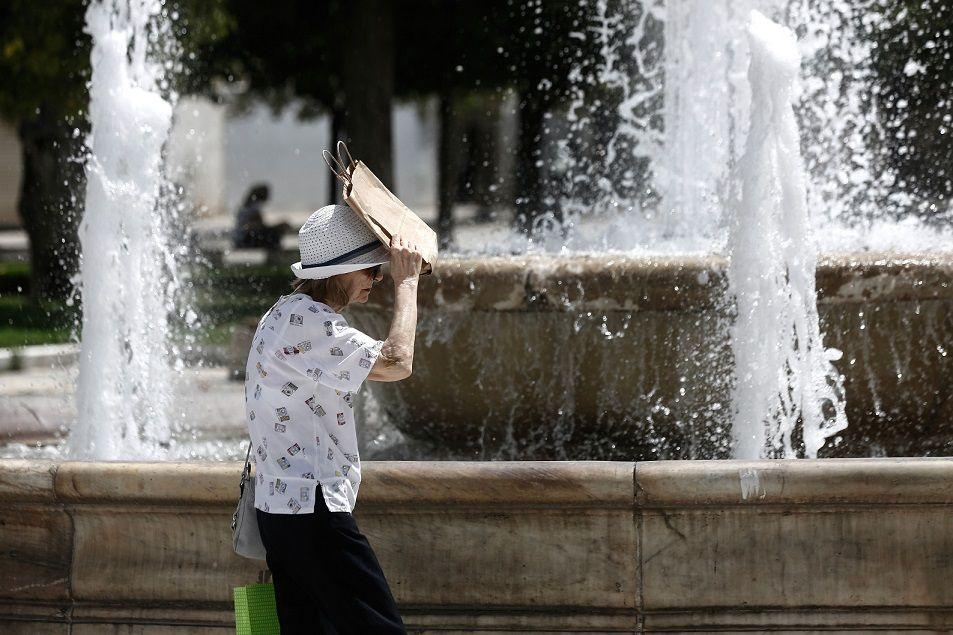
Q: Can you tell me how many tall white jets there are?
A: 3